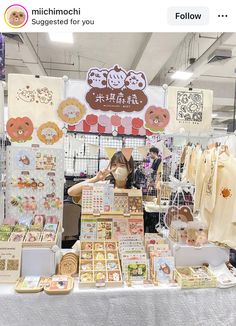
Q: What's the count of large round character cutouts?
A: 4